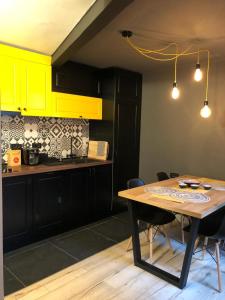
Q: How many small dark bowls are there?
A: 3